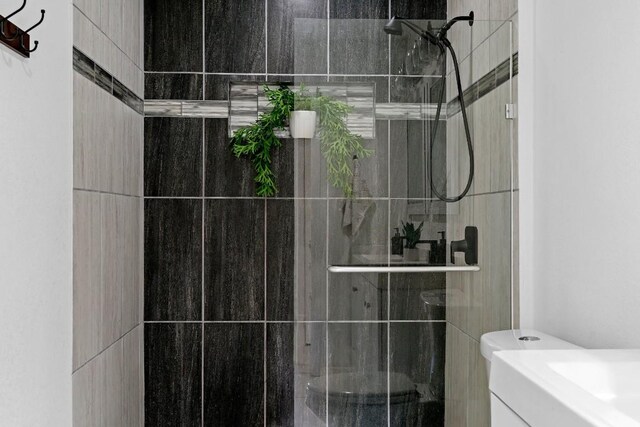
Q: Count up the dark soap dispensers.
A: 2